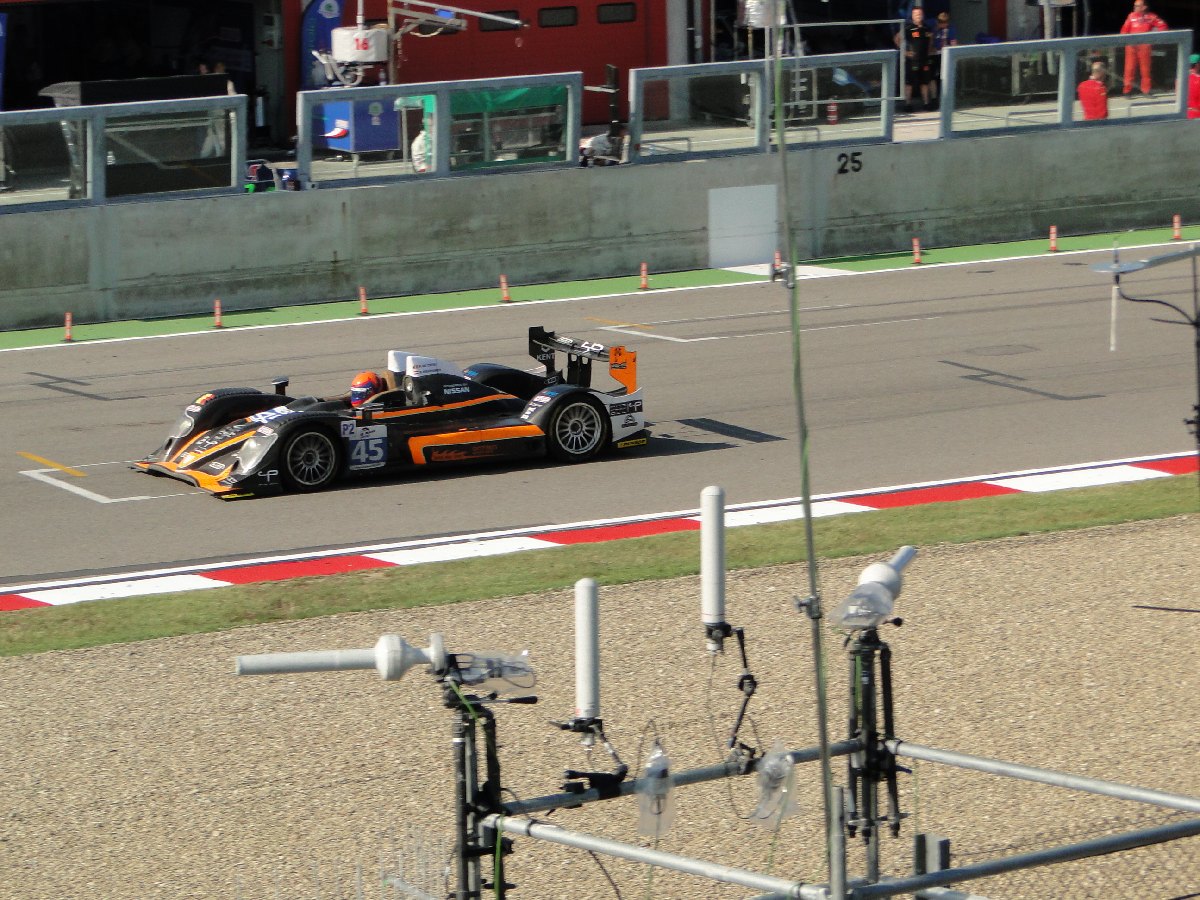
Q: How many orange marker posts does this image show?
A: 9